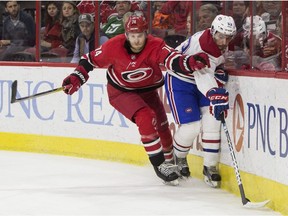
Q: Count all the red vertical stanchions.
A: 7